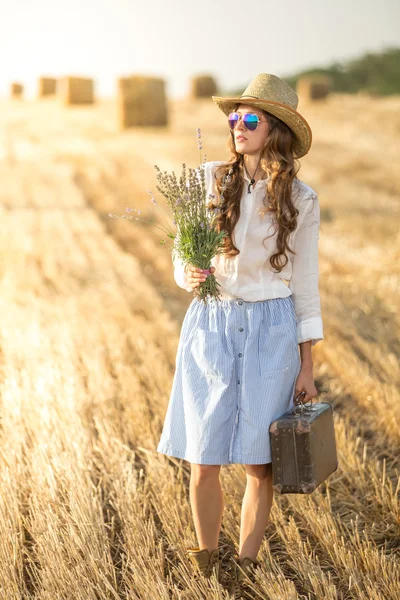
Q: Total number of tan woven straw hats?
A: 1